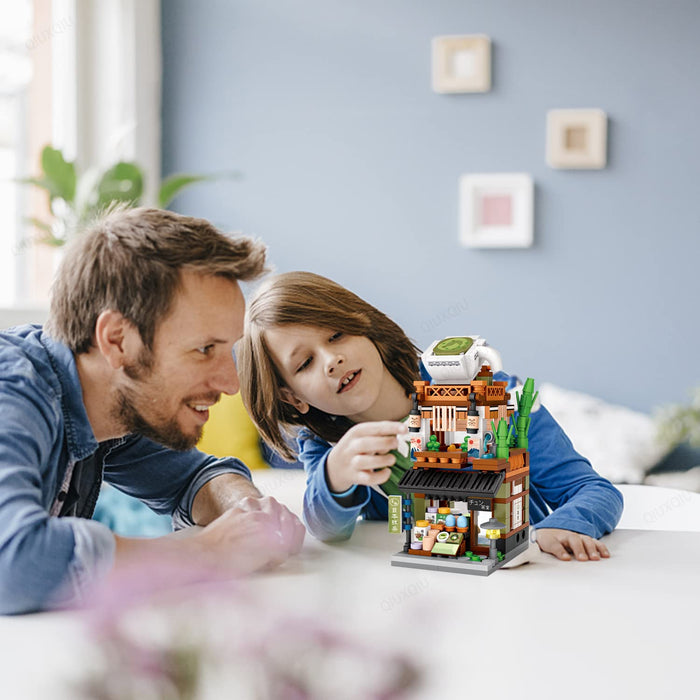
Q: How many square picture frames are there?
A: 3